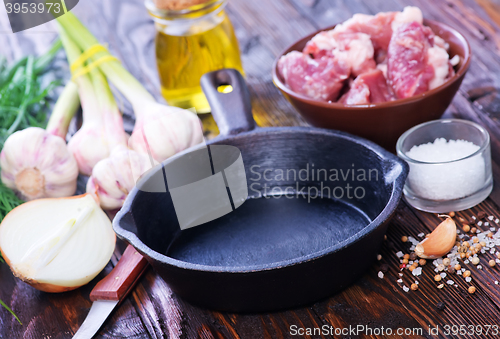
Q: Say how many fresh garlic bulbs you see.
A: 4